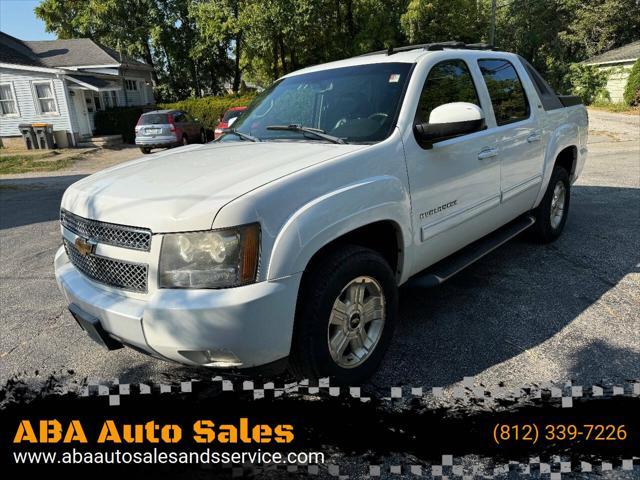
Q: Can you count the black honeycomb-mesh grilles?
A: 2